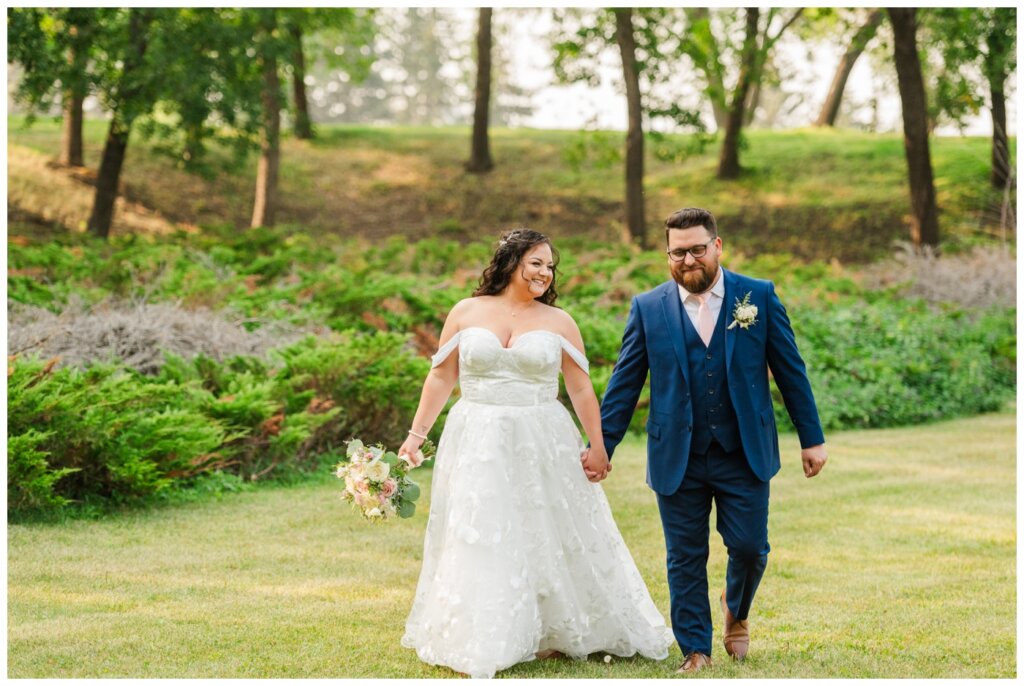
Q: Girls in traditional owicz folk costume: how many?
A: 0